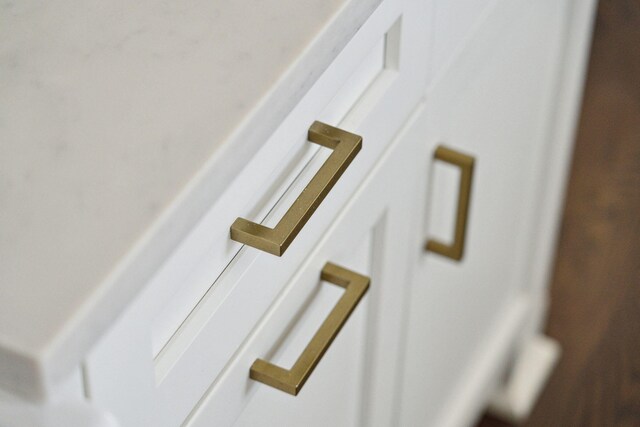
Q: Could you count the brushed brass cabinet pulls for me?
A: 3